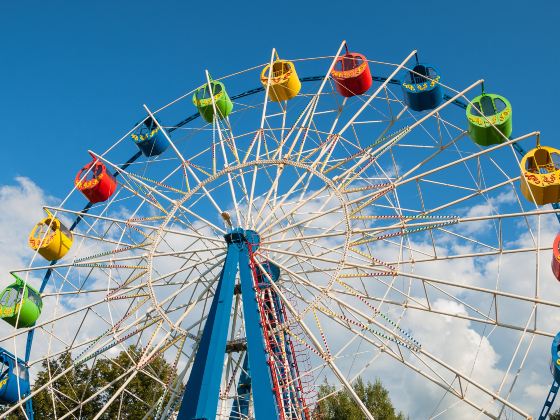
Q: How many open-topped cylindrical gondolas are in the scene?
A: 13